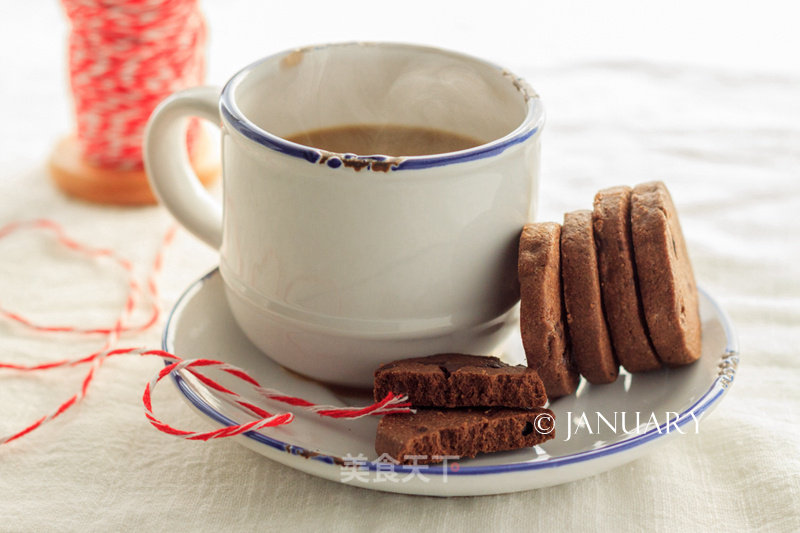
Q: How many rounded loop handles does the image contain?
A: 1